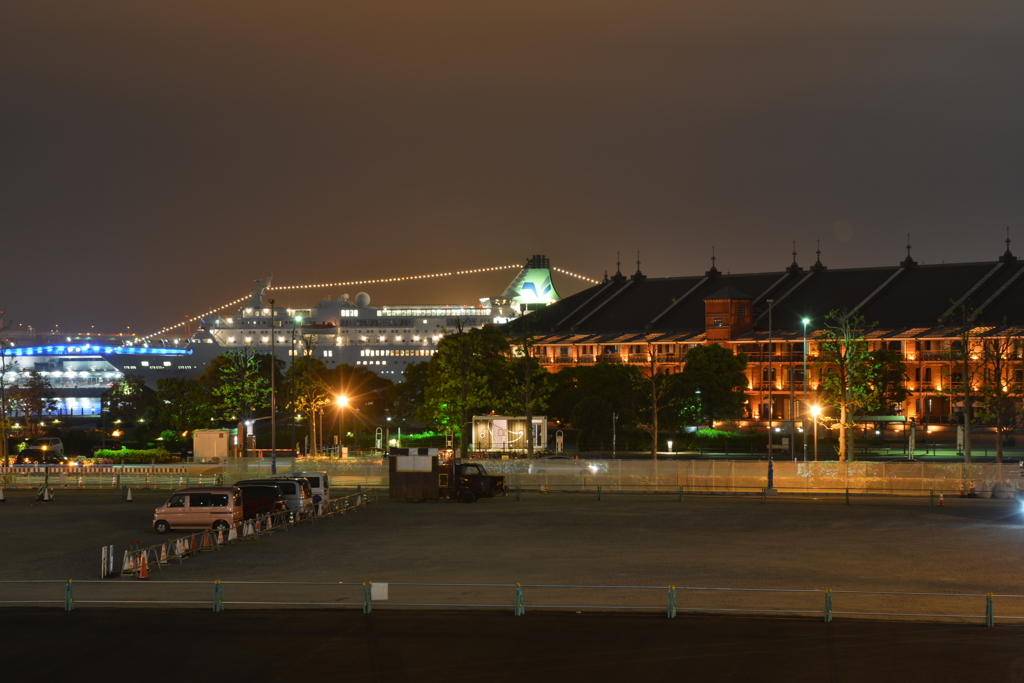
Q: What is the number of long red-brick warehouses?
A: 1